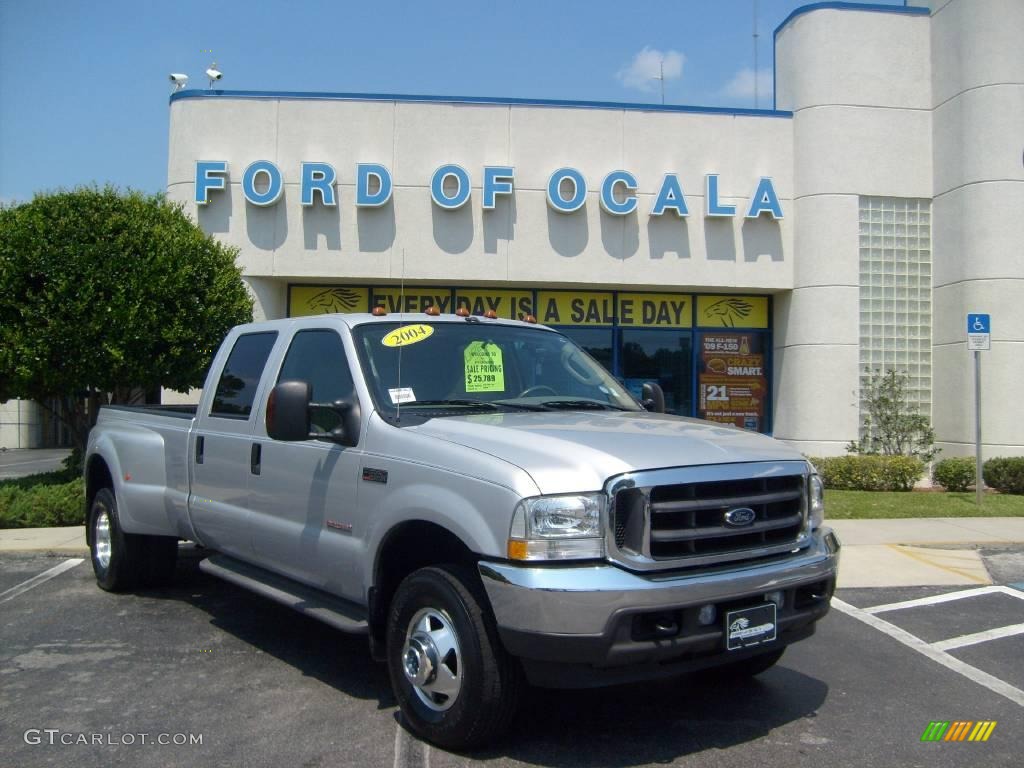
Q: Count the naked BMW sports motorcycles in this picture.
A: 0